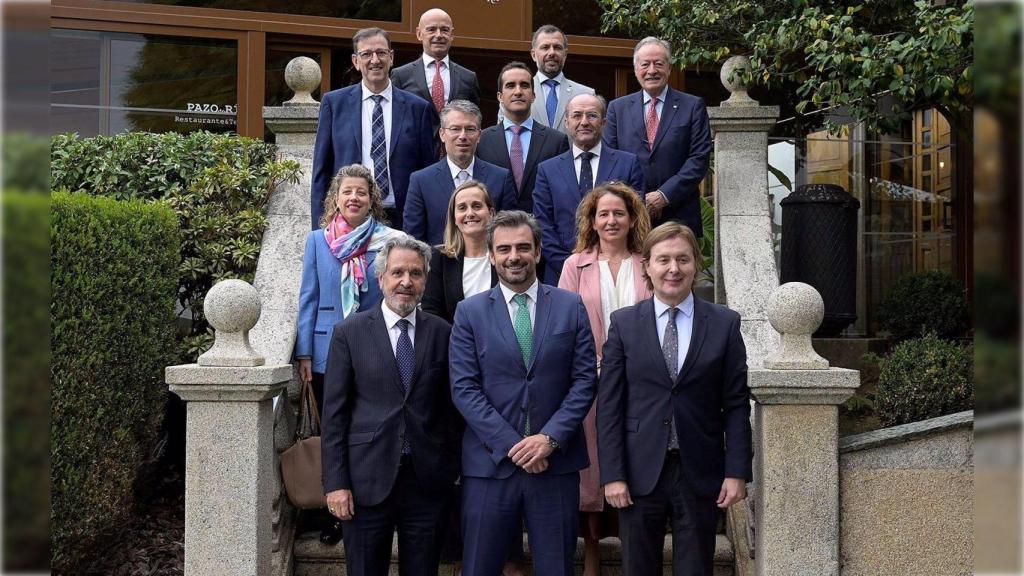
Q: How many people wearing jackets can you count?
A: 13